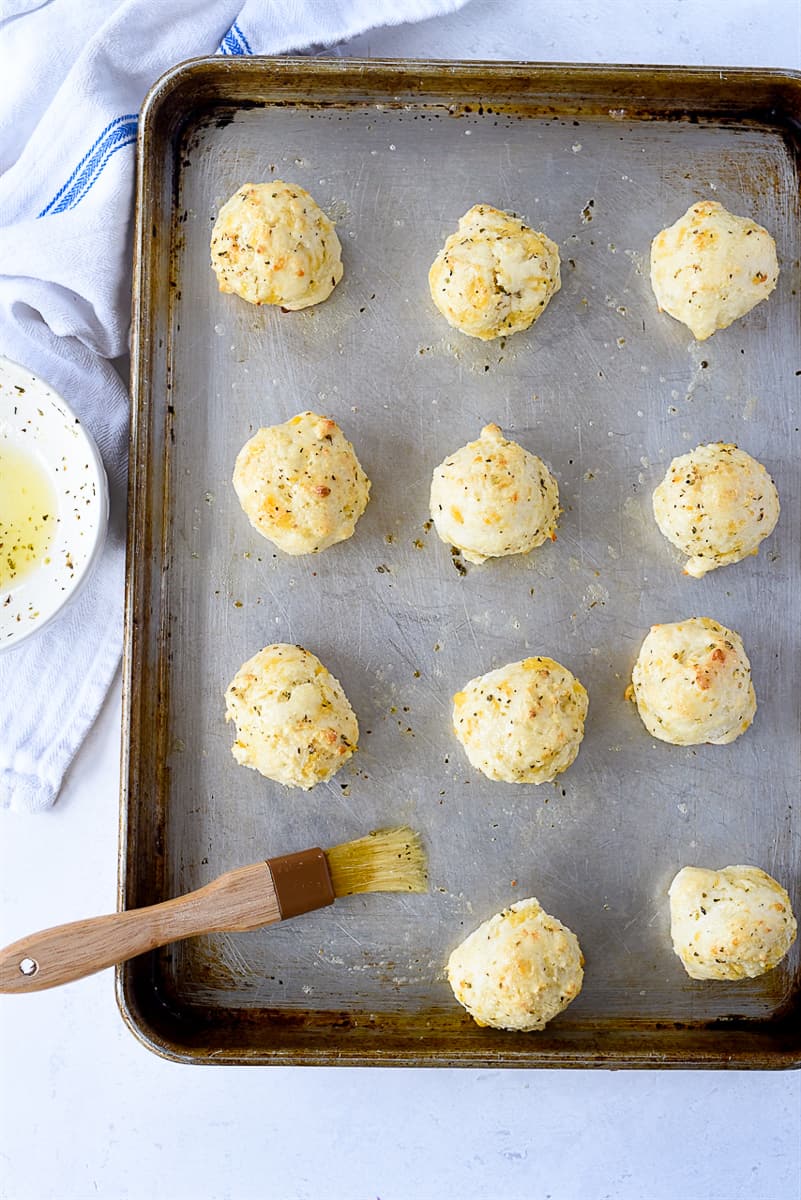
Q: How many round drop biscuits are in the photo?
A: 11